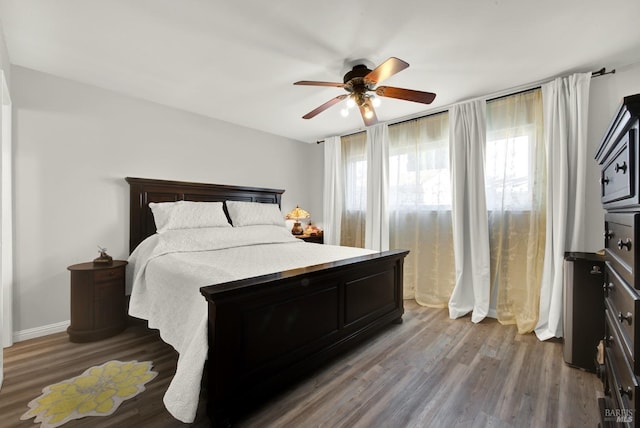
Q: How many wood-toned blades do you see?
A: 5